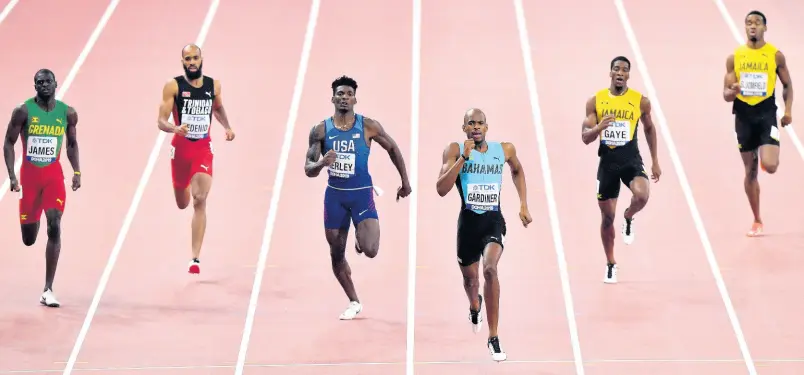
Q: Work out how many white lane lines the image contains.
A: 8